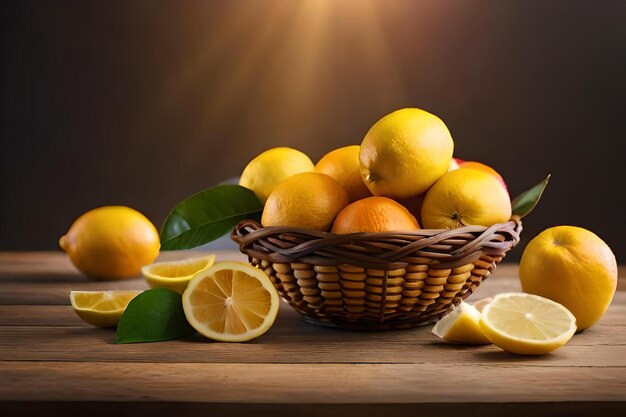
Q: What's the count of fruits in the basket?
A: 7